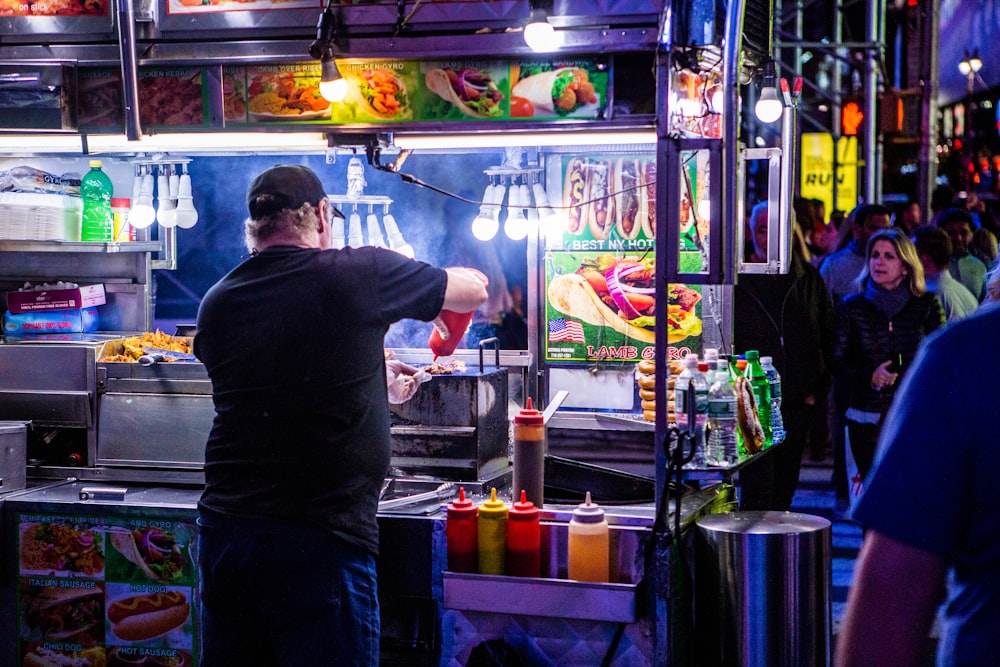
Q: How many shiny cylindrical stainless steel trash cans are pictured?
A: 1